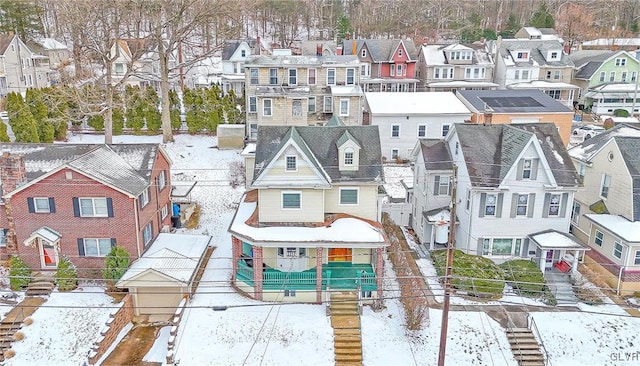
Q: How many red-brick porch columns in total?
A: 4